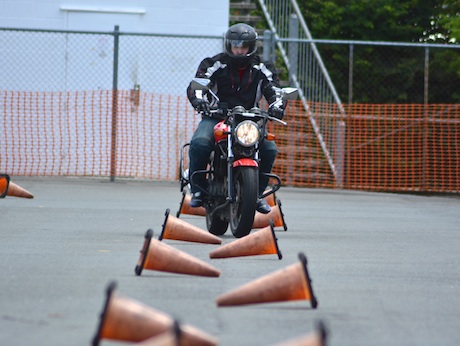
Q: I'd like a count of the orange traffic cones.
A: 11